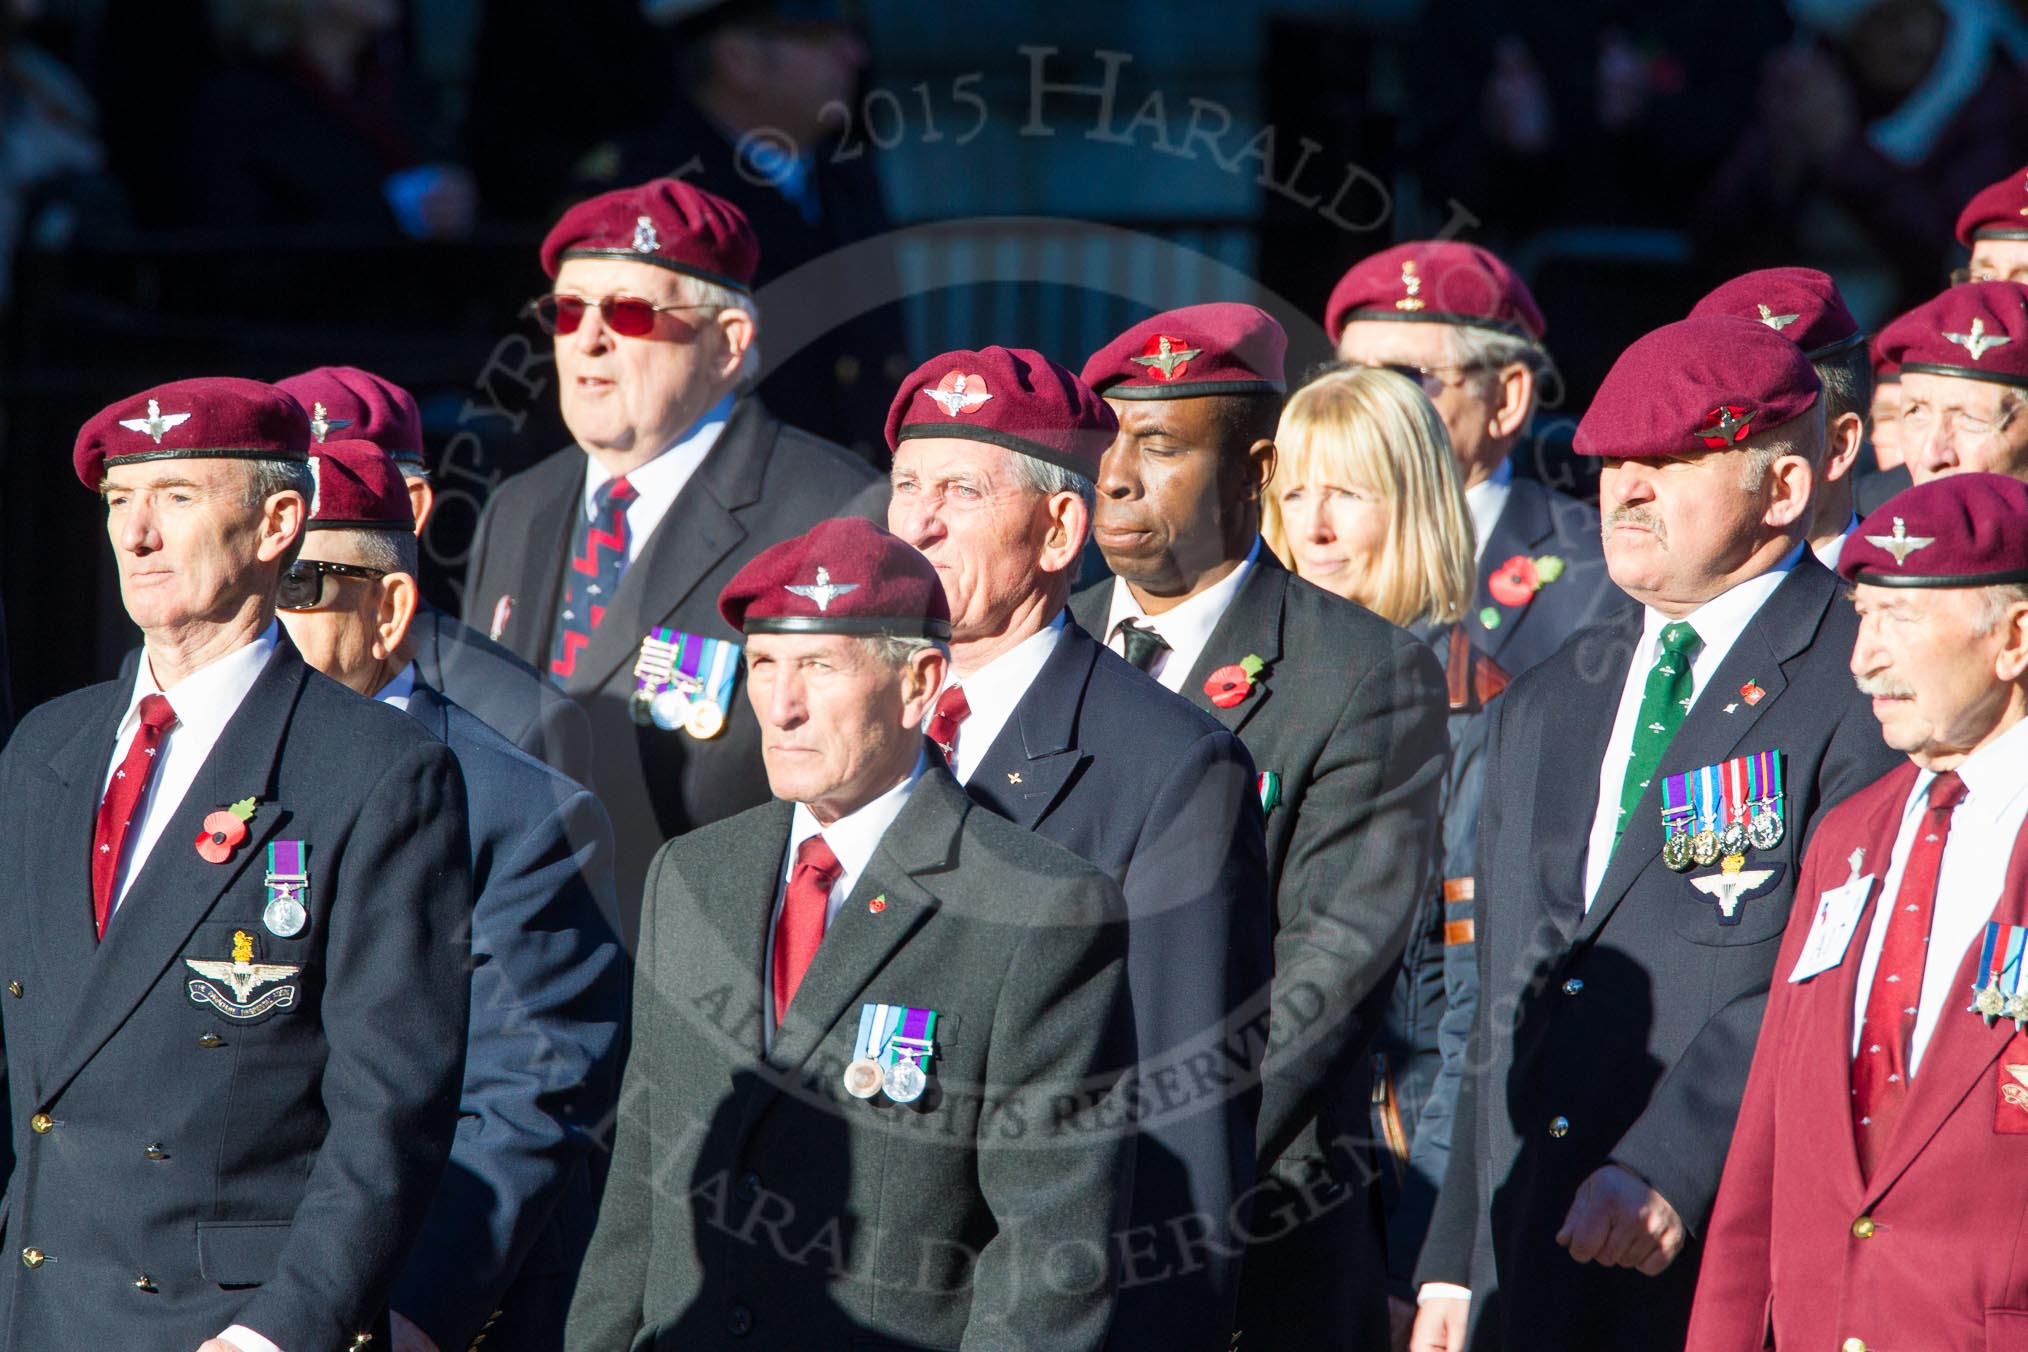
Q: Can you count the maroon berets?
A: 14